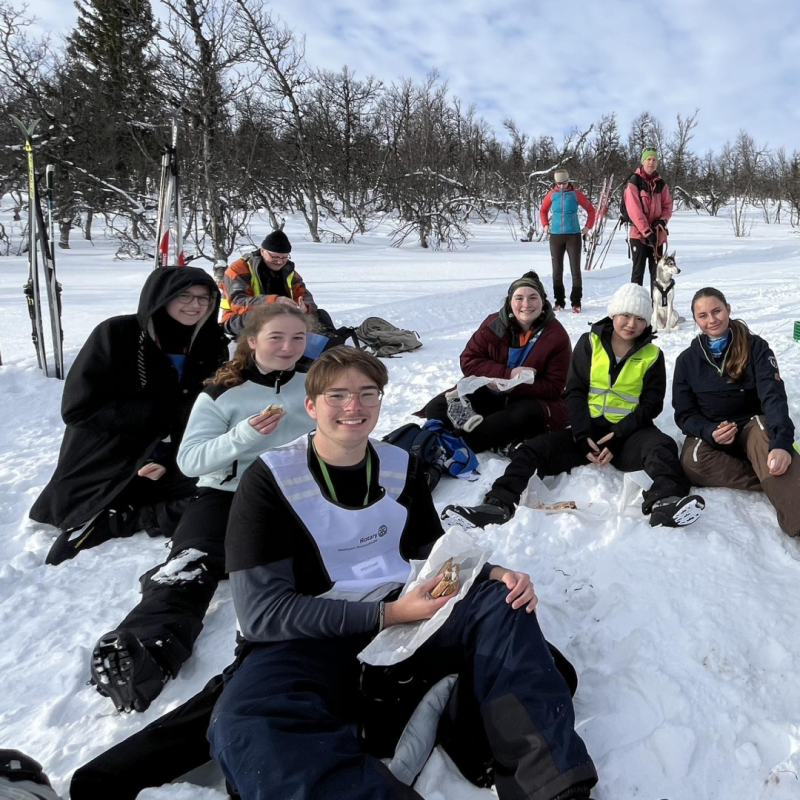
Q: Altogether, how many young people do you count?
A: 6